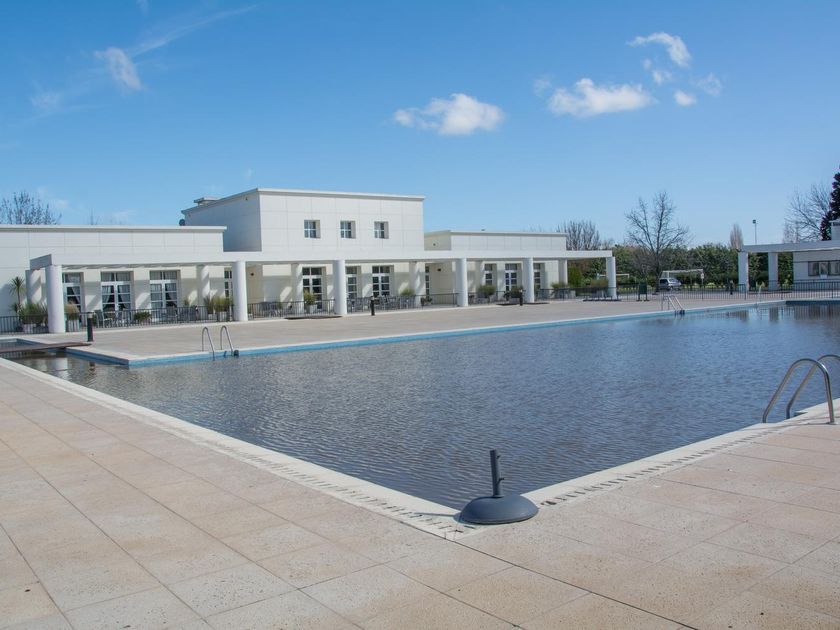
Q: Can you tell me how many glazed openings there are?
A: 15